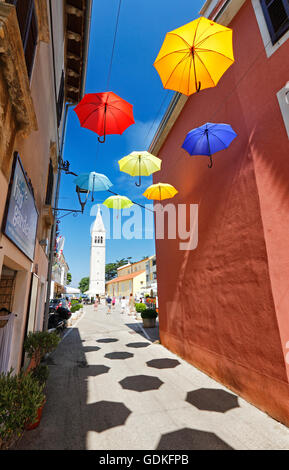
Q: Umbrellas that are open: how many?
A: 7